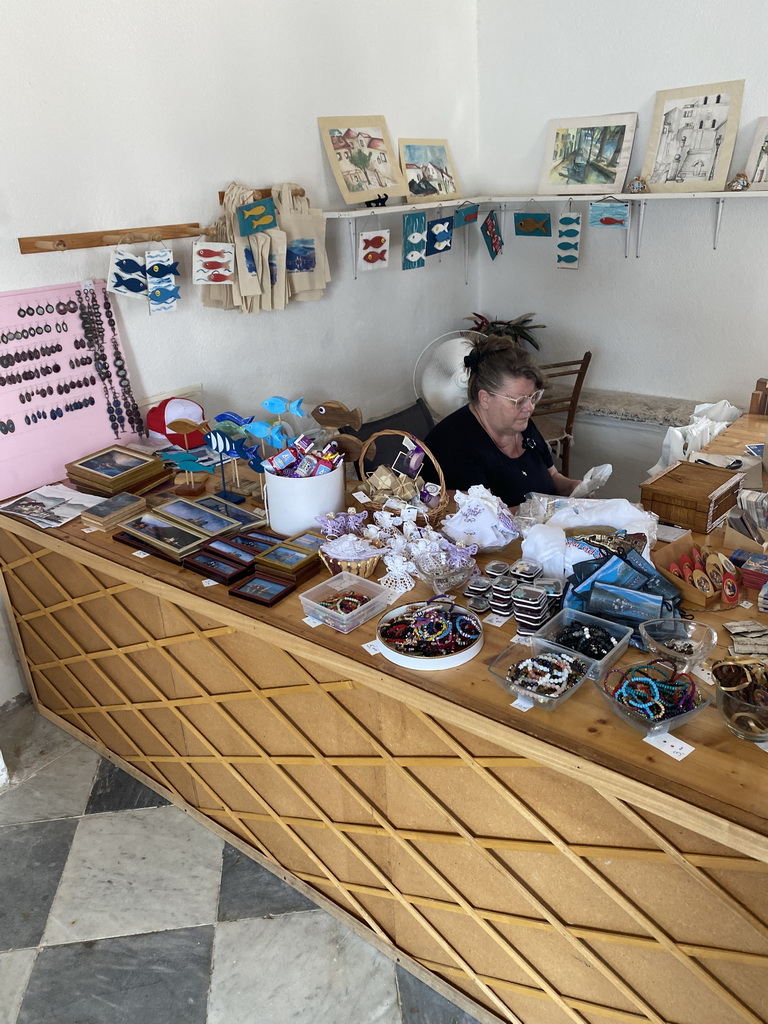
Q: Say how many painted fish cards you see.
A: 12